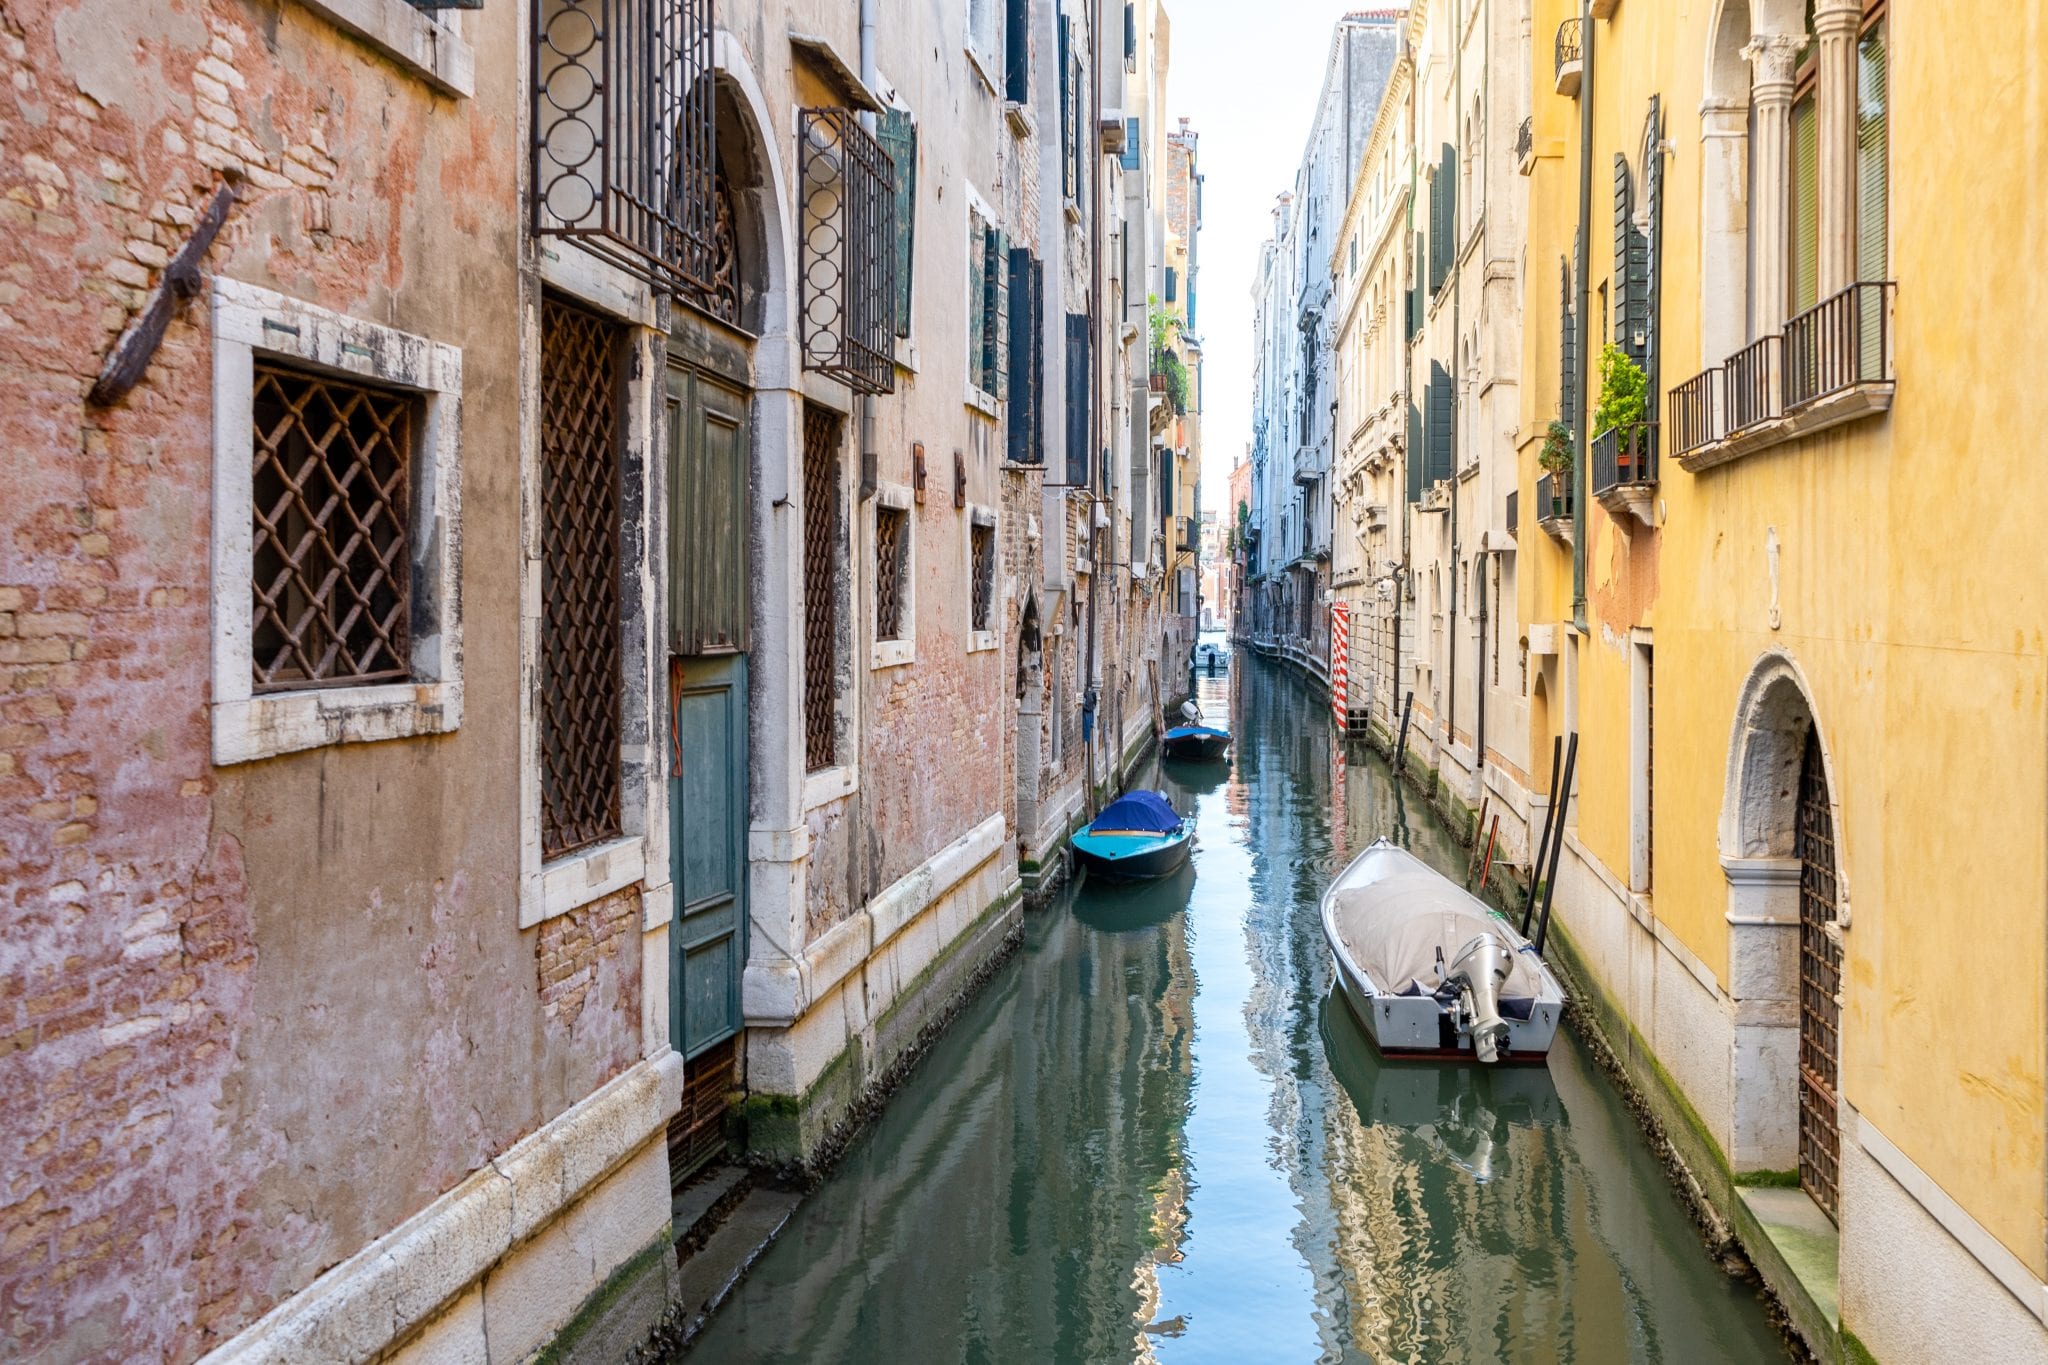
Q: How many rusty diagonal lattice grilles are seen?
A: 5